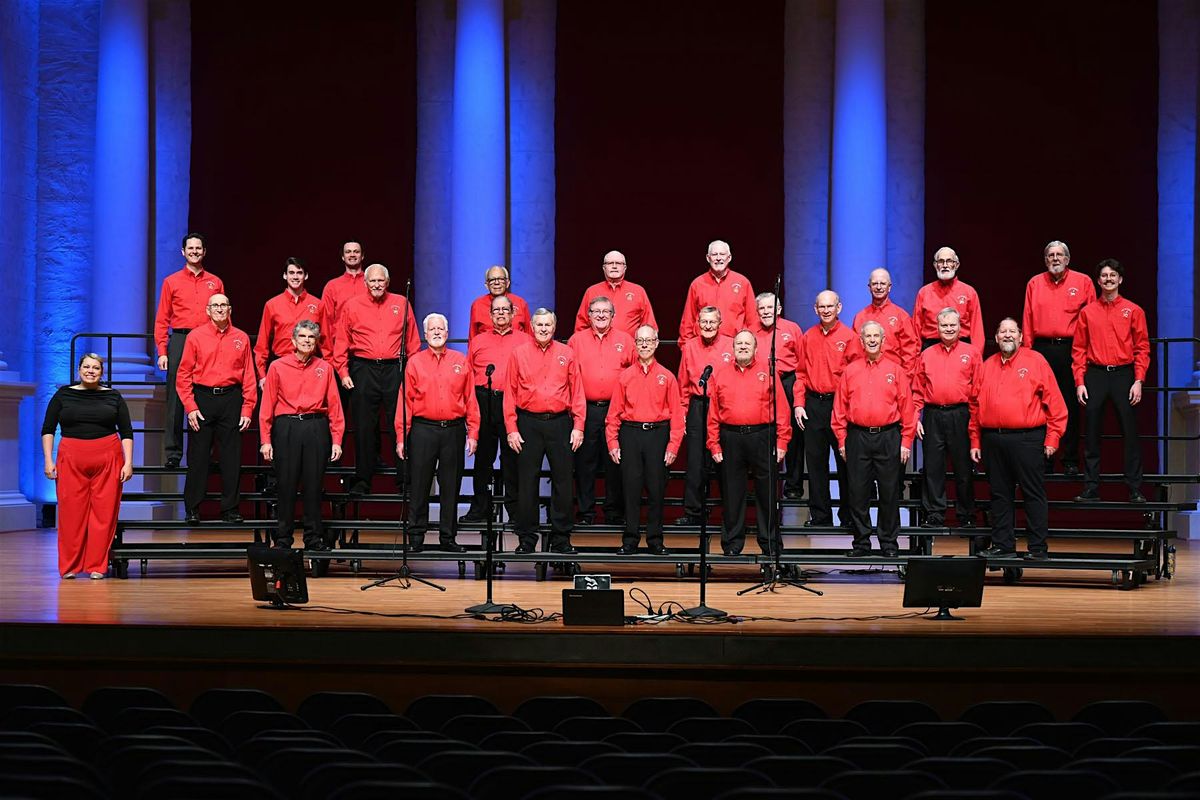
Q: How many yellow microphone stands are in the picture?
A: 0